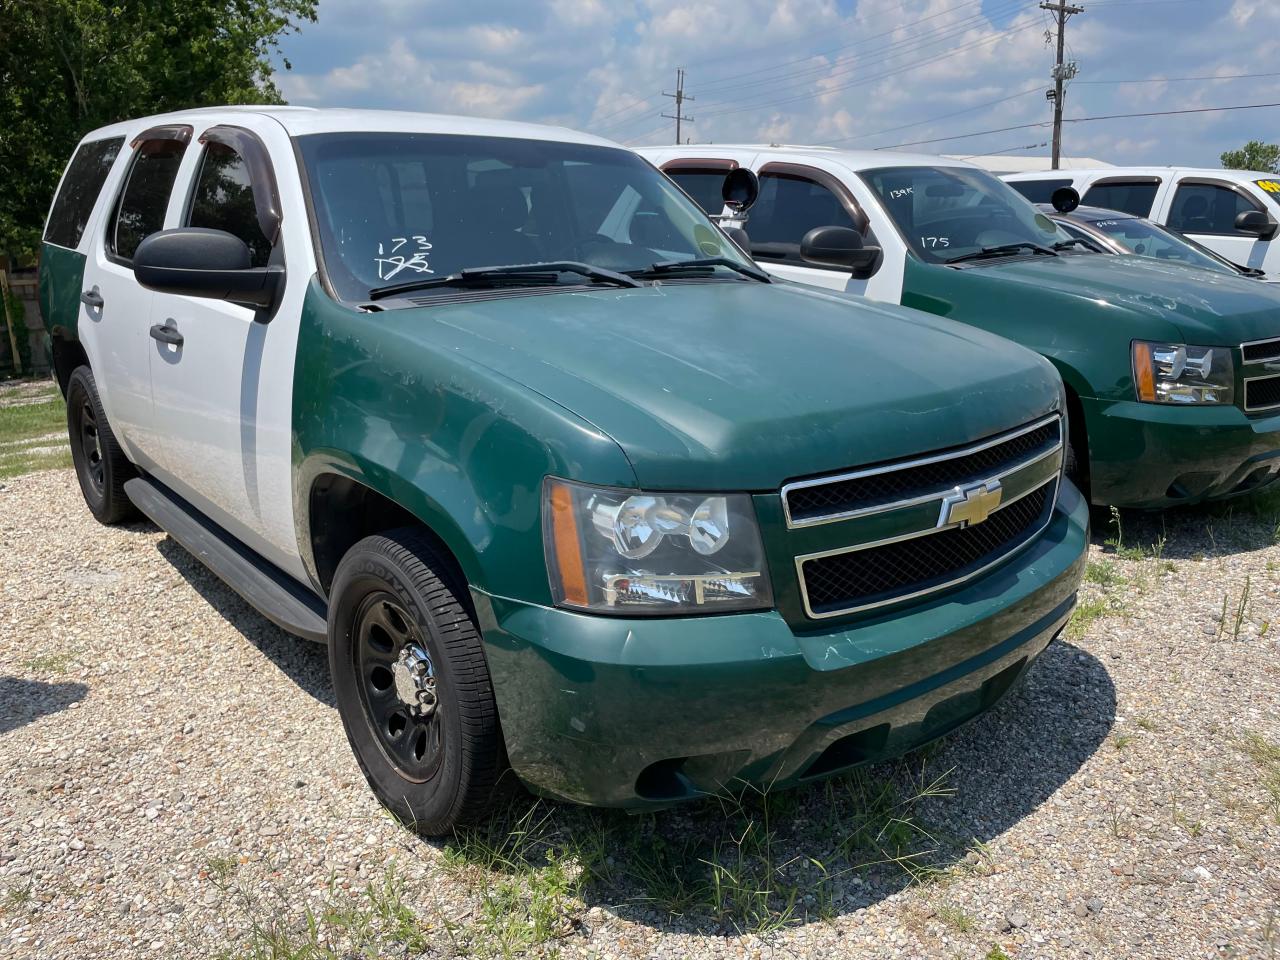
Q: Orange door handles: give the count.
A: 0